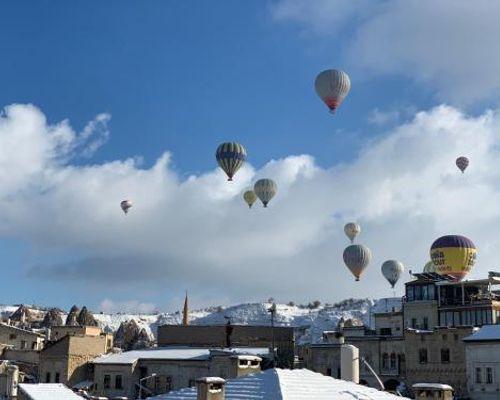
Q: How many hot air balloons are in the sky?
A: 11